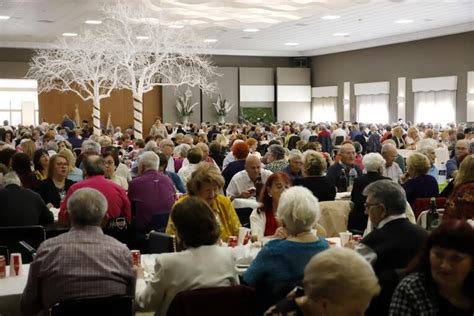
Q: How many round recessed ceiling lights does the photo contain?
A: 11